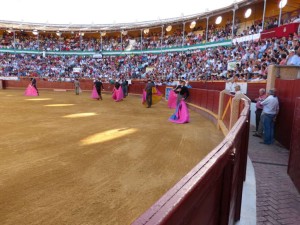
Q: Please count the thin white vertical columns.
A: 13